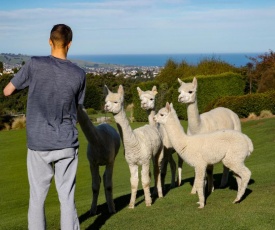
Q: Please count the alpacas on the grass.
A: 5